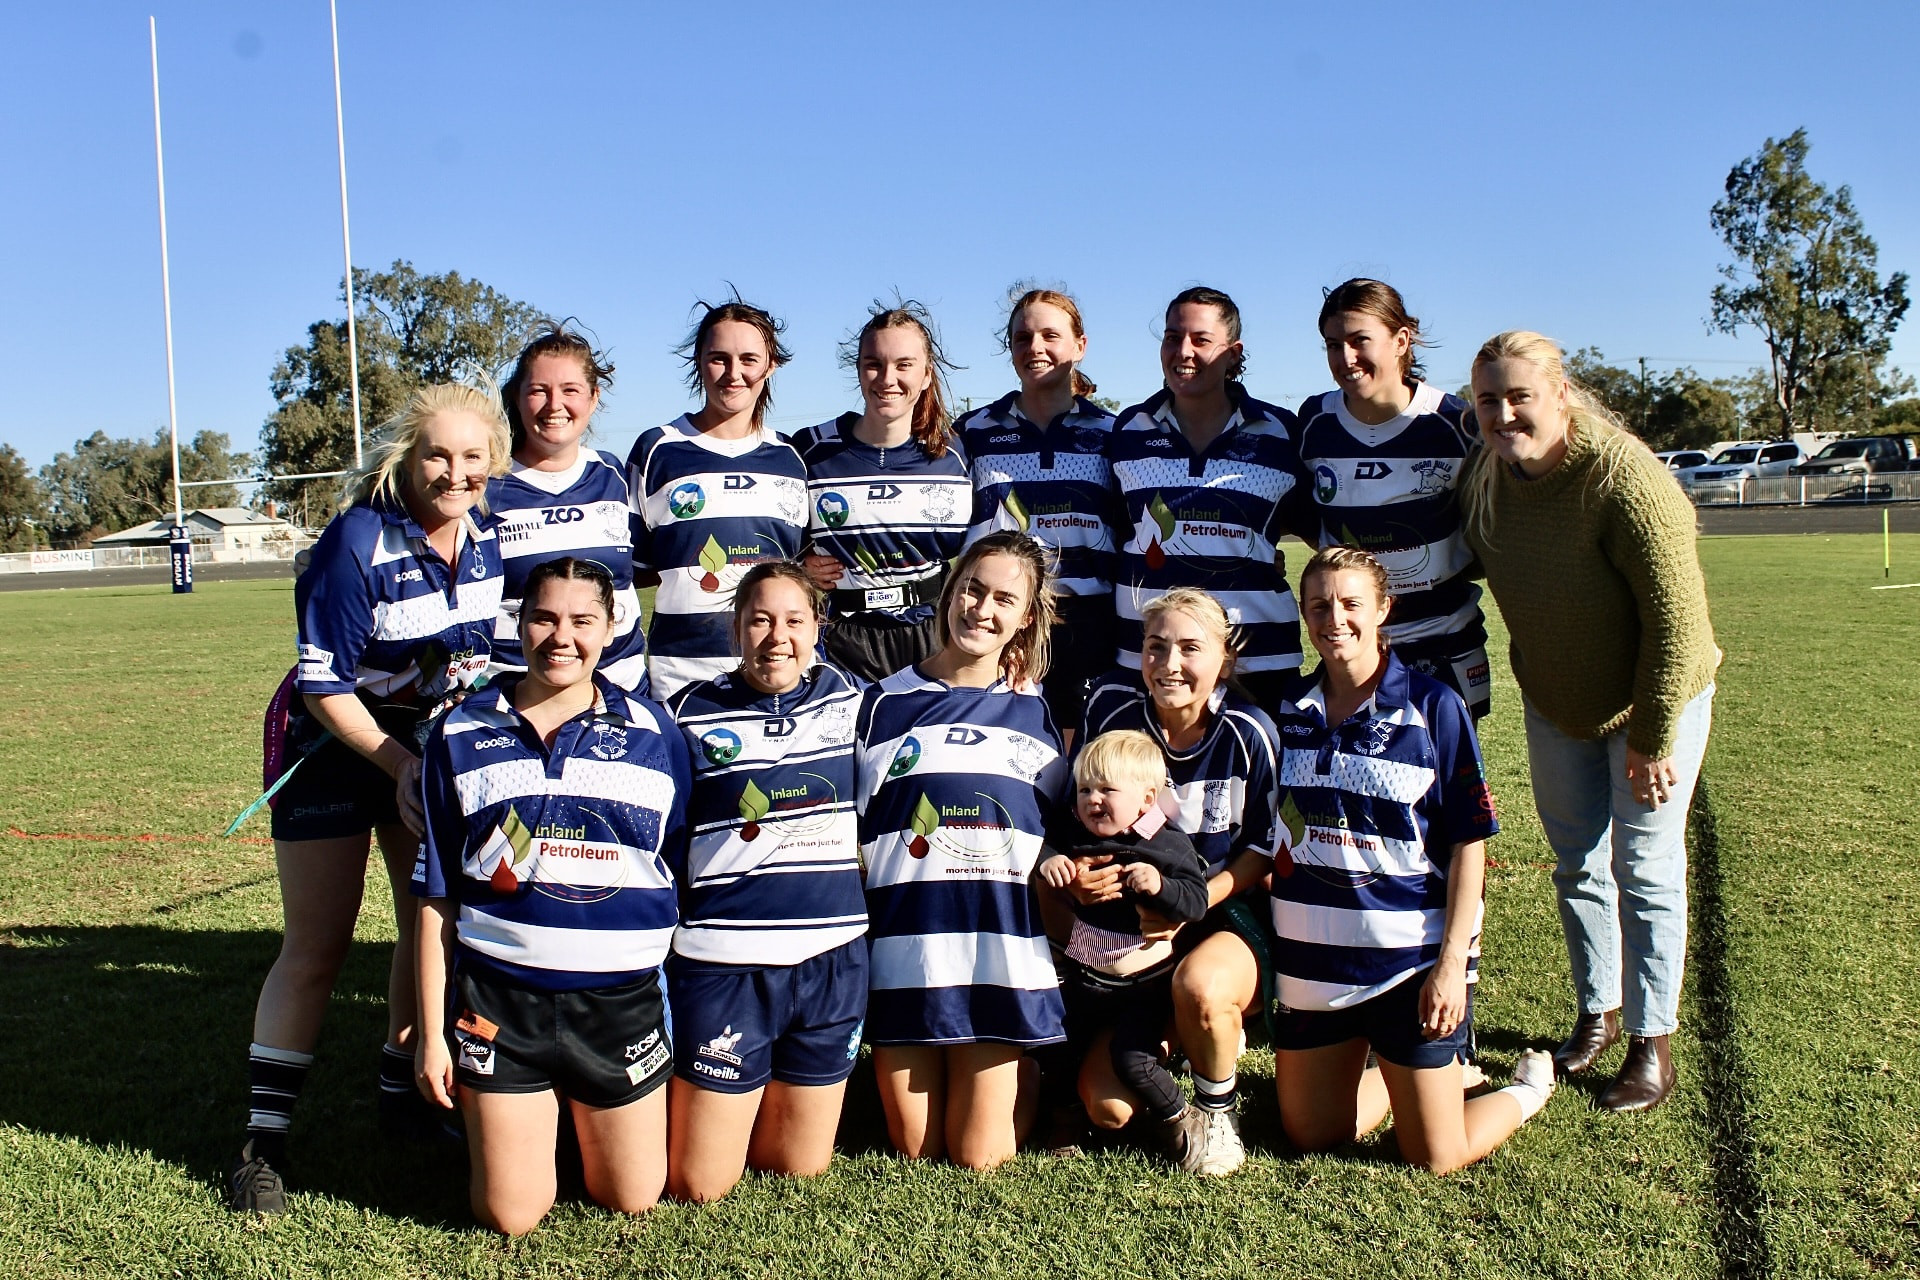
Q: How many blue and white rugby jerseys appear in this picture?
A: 12